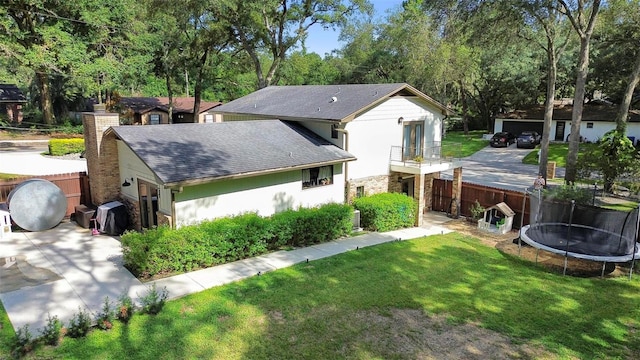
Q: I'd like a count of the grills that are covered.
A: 1